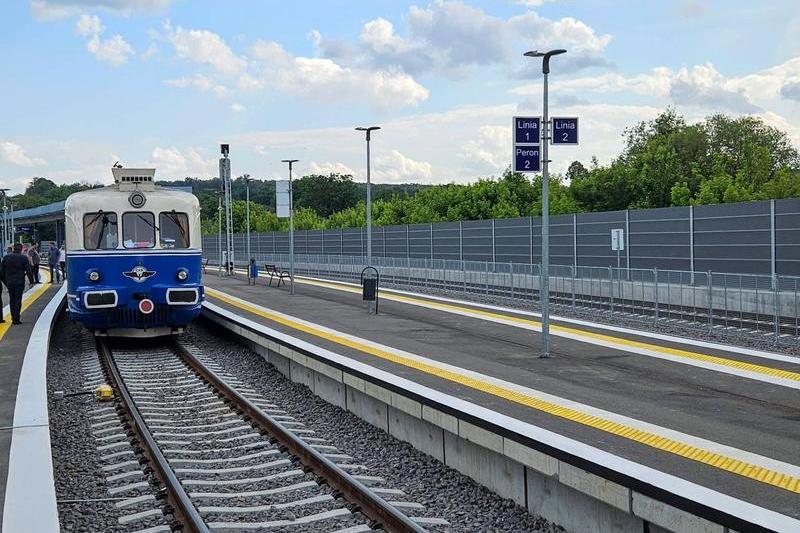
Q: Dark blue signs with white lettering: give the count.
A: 3